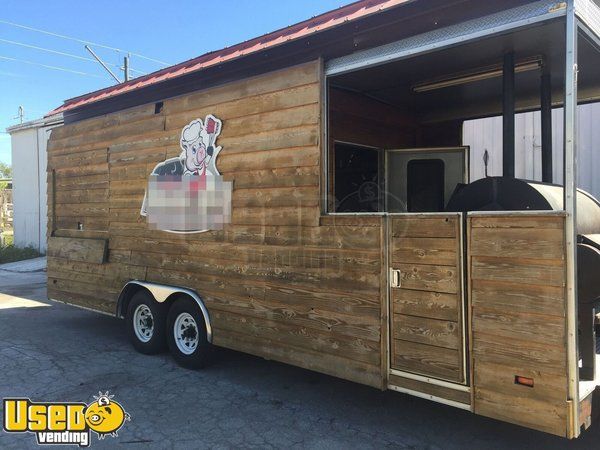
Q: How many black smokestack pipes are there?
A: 2